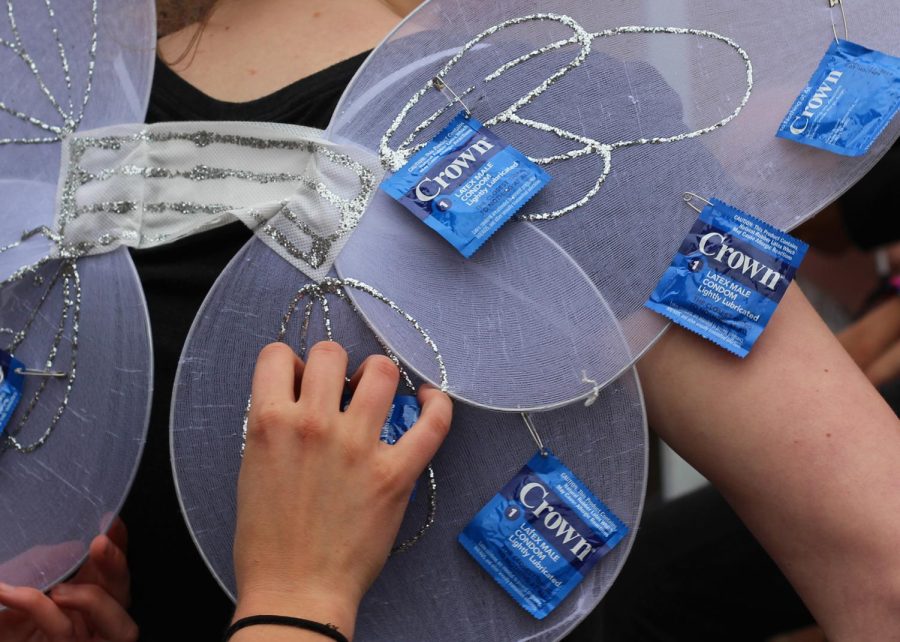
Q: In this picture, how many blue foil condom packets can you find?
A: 6